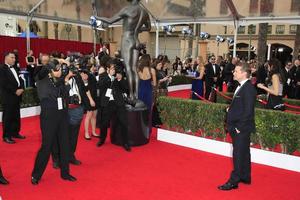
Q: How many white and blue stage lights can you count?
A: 6